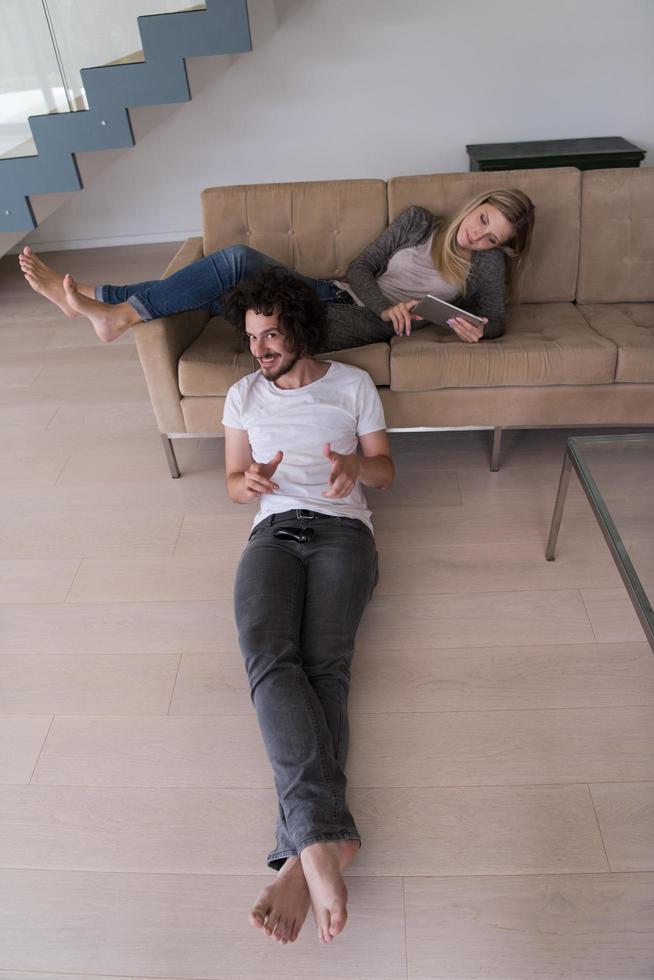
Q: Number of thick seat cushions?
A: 3